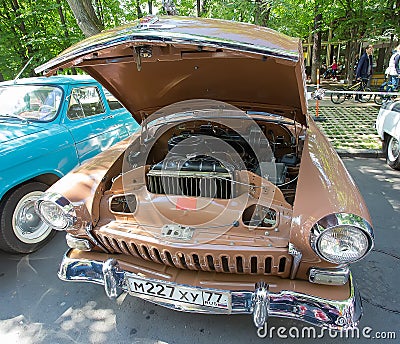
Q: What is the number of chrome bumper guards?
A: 2